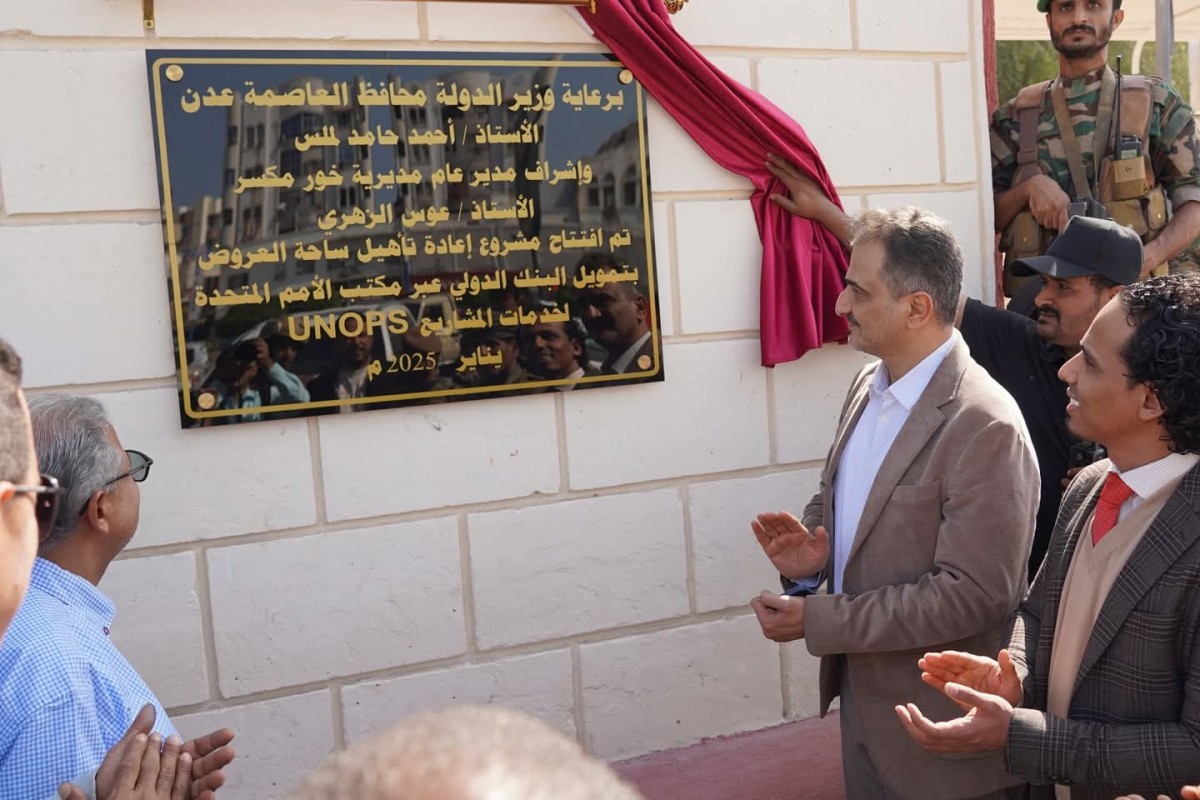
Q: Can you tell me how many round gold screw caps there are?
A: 4